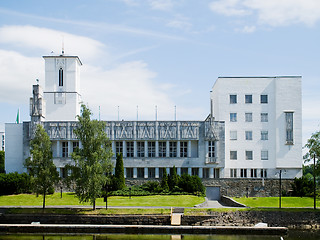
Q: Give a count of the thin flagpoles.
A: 5